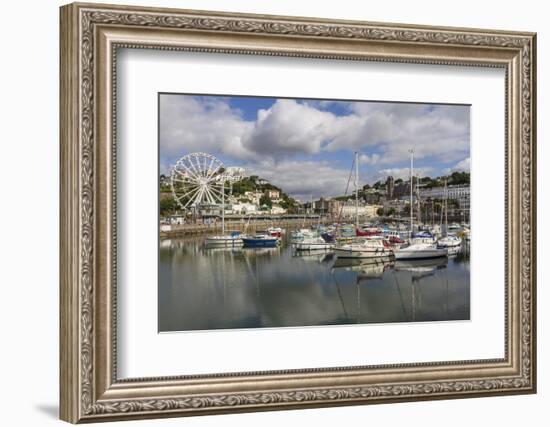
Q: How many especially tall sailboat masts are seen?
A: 2